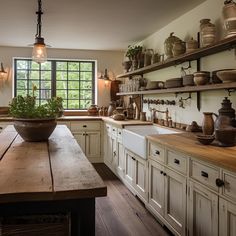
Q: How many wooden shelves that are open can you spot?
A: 2